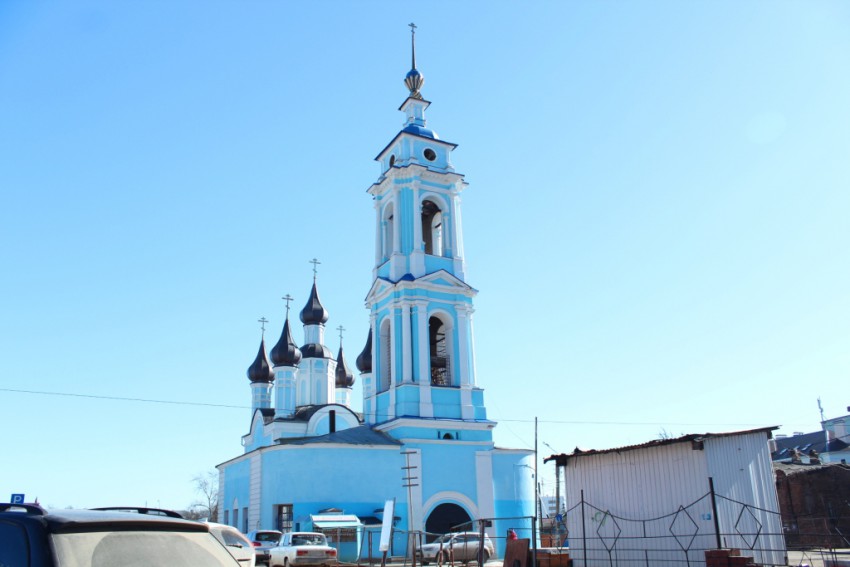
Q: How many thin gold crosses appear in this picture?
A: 5